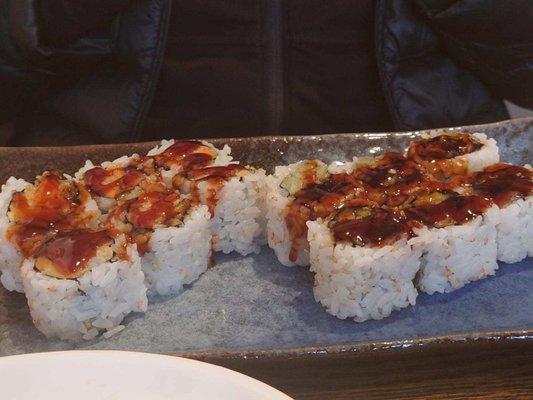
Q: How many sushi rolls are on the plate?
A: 12